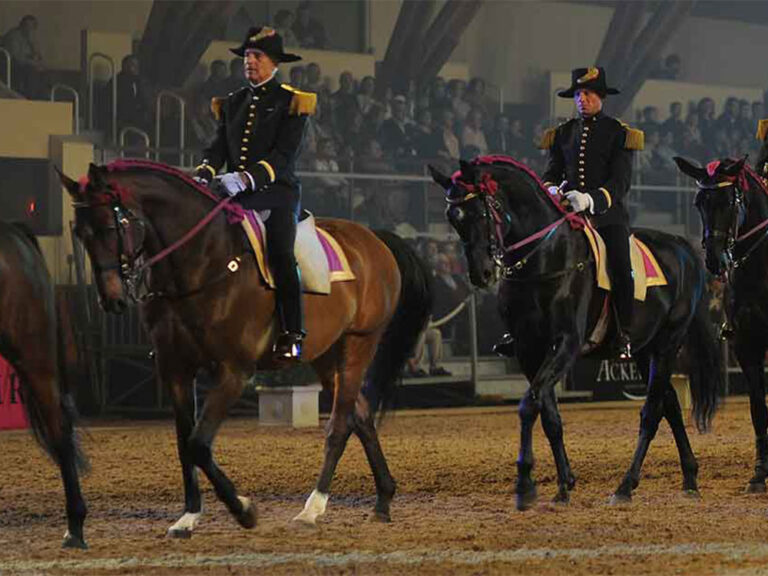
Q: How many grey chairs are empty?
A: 0